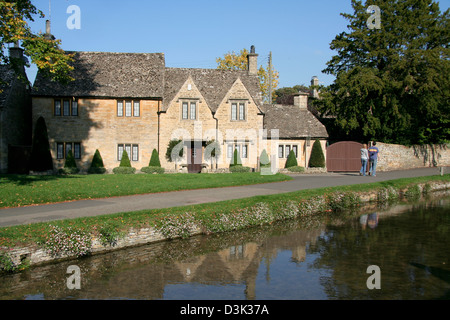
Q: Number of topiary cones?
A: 9